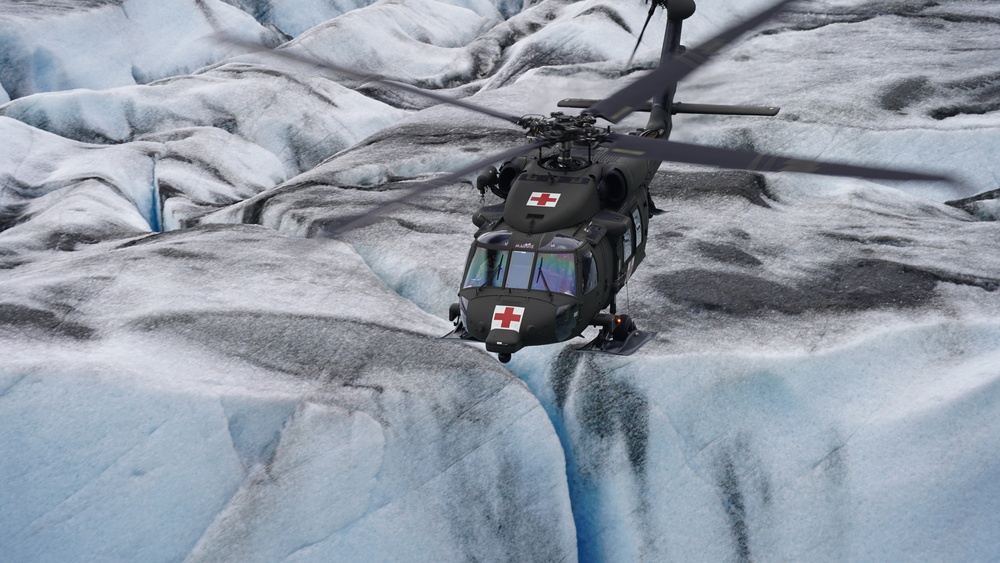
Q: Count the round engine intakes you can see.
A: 2